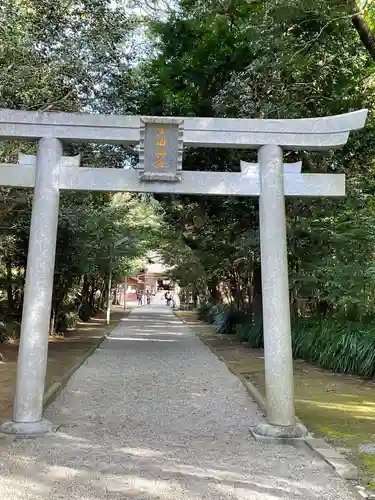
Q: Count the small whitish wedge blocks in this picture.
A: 4